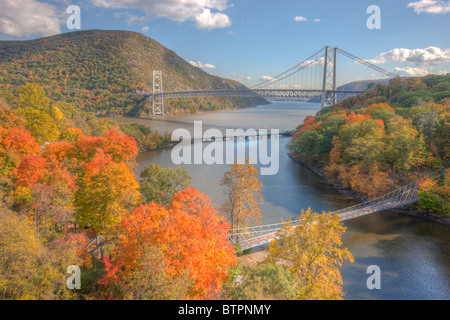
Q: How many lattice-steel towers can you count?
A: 2